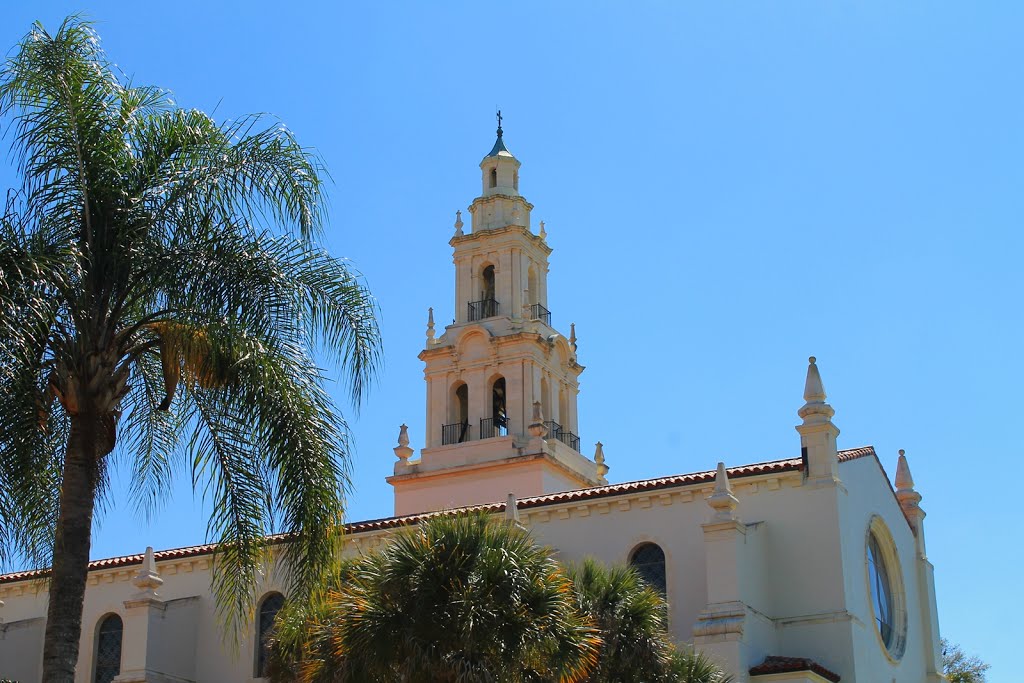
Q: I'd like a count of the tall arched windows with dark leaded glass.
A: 3